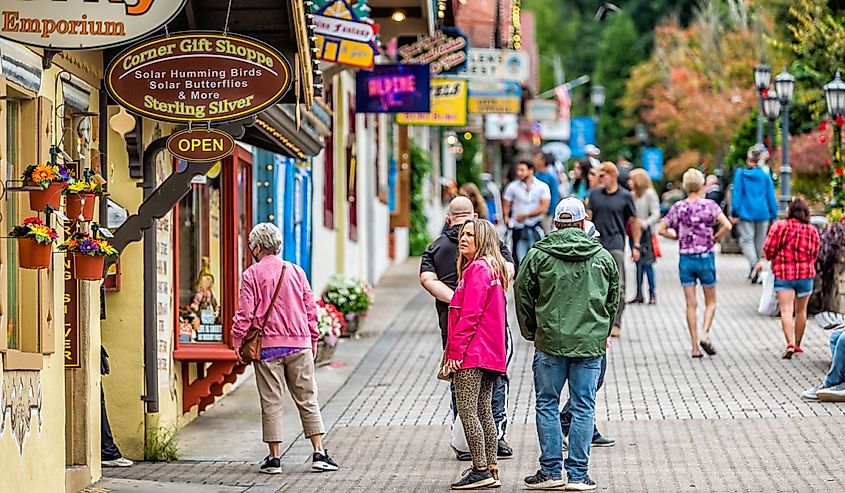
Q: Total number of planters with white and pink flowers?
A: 2